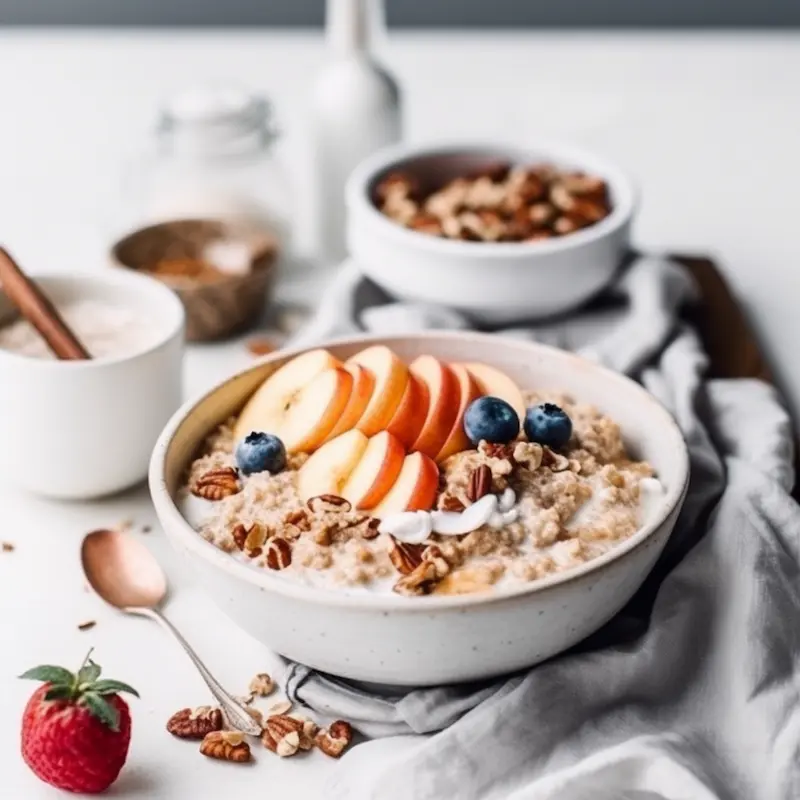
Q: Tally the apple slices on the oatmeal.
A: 11